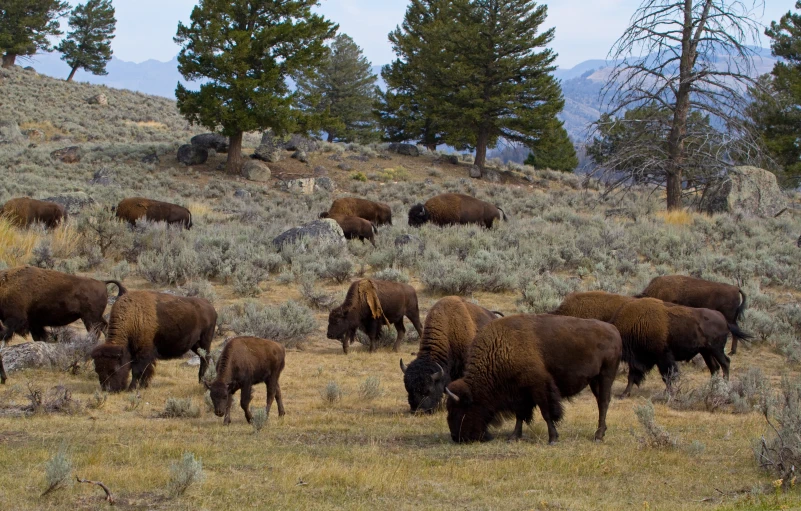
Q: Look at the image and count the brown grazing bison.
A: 14